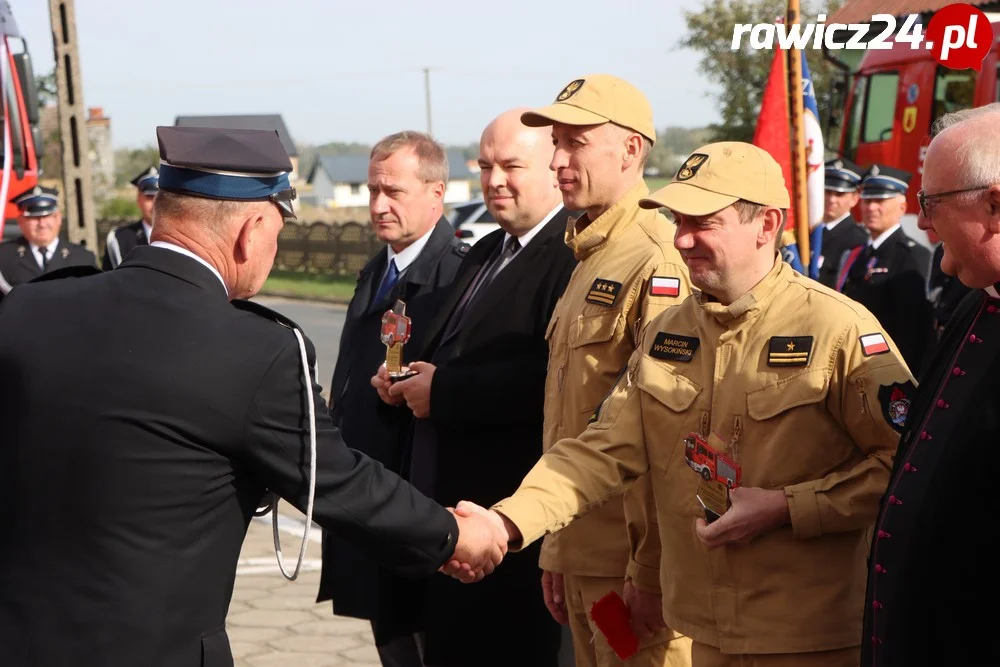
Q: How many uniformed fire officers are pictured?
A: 7